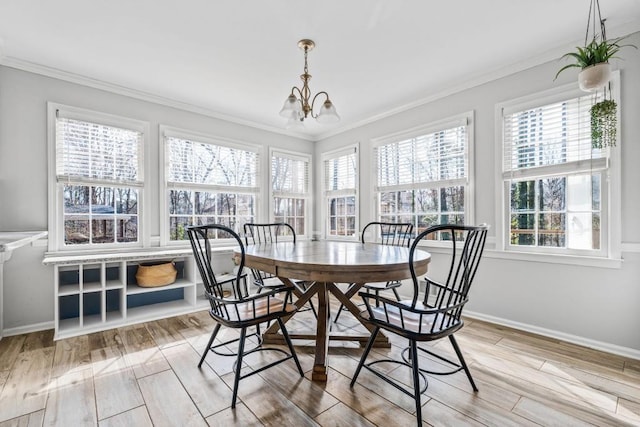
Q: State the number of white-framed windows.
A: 6